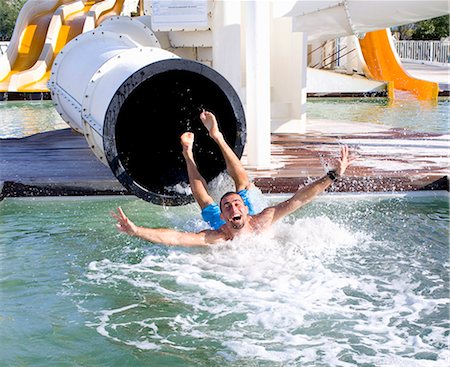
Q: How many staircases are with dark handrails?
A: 1